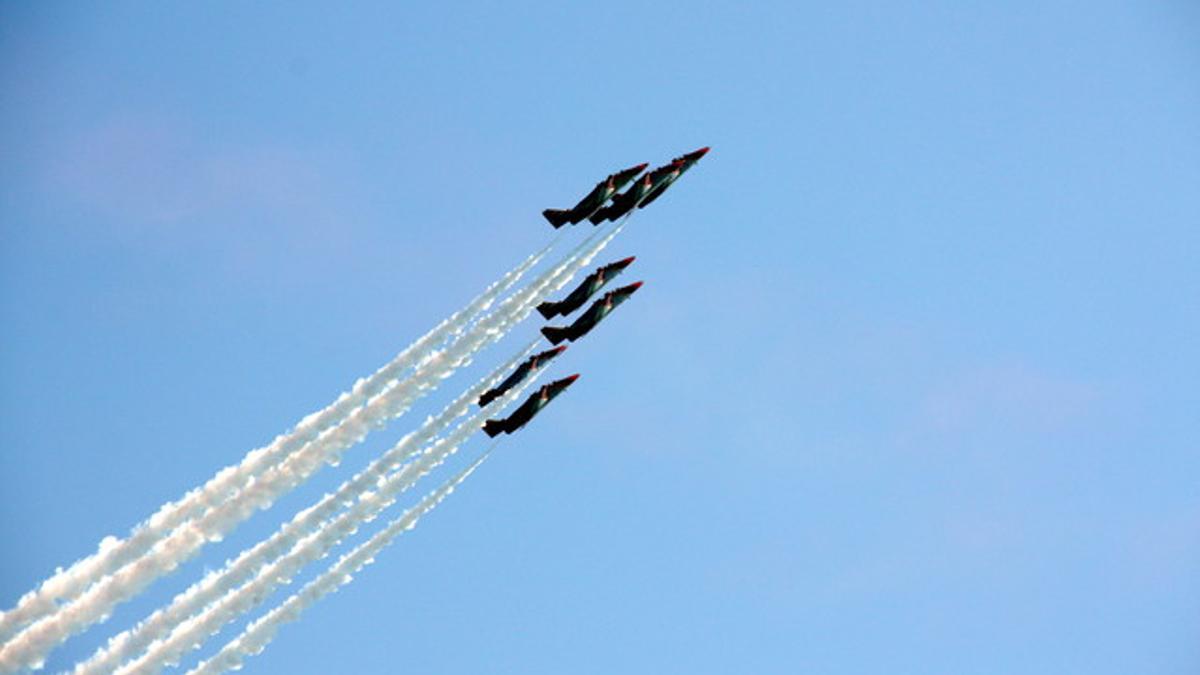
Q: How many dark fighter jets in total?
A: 7